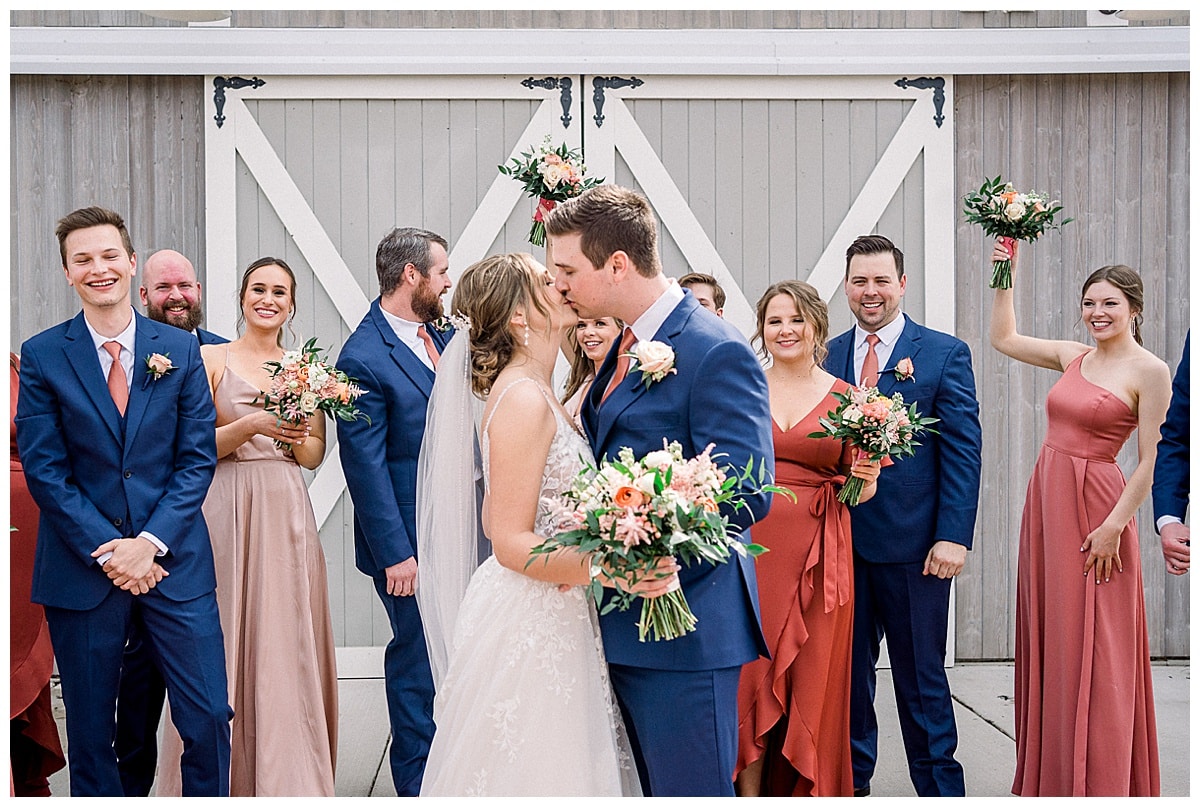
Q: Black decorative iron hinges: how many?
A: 4